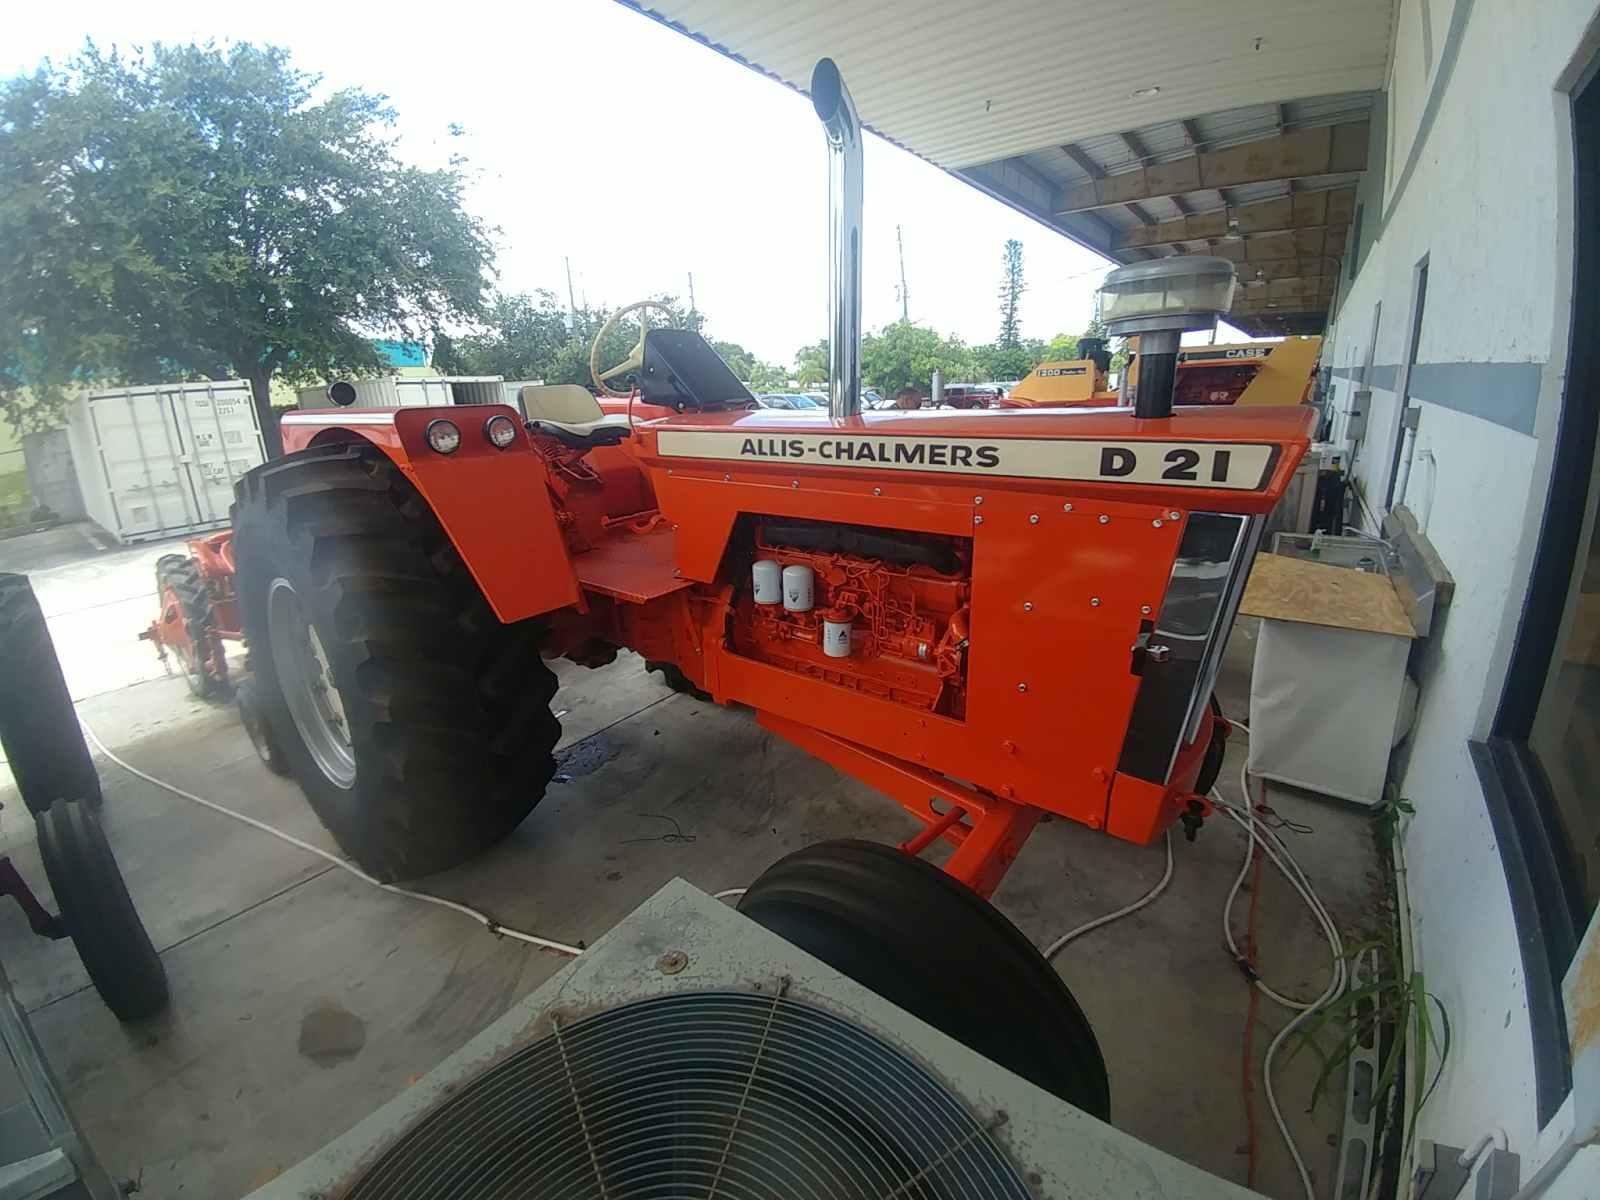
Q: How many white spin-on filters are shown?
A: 3